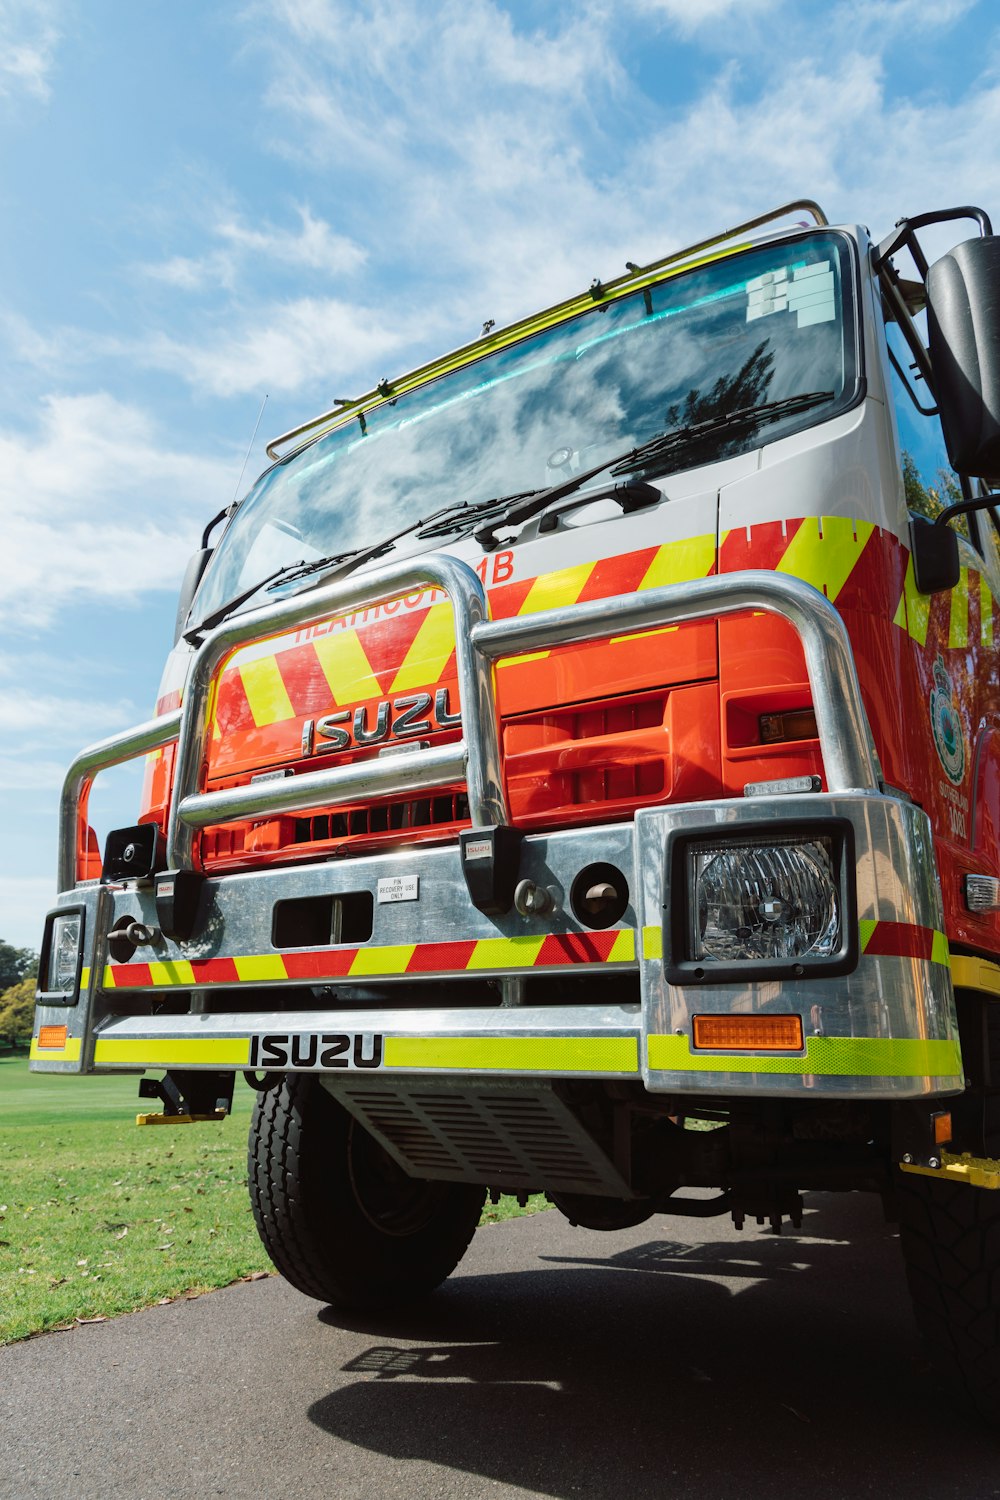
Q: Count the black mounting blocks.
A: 2